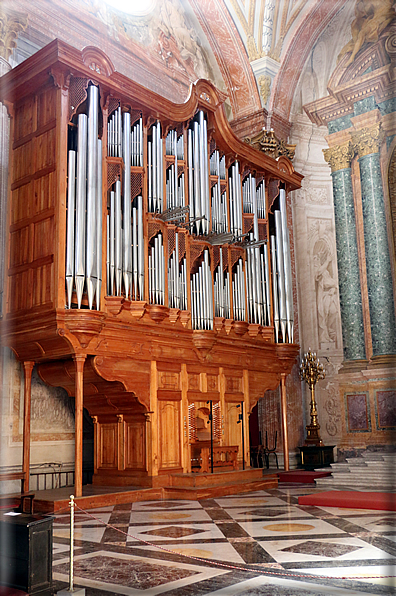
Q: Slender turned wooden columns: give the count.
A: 3